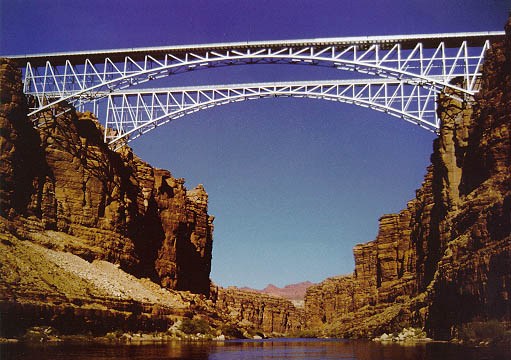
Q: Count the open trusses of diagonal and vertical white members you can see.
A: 2